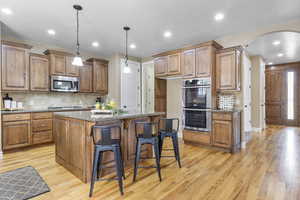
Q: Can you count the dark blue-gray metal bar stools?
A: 3